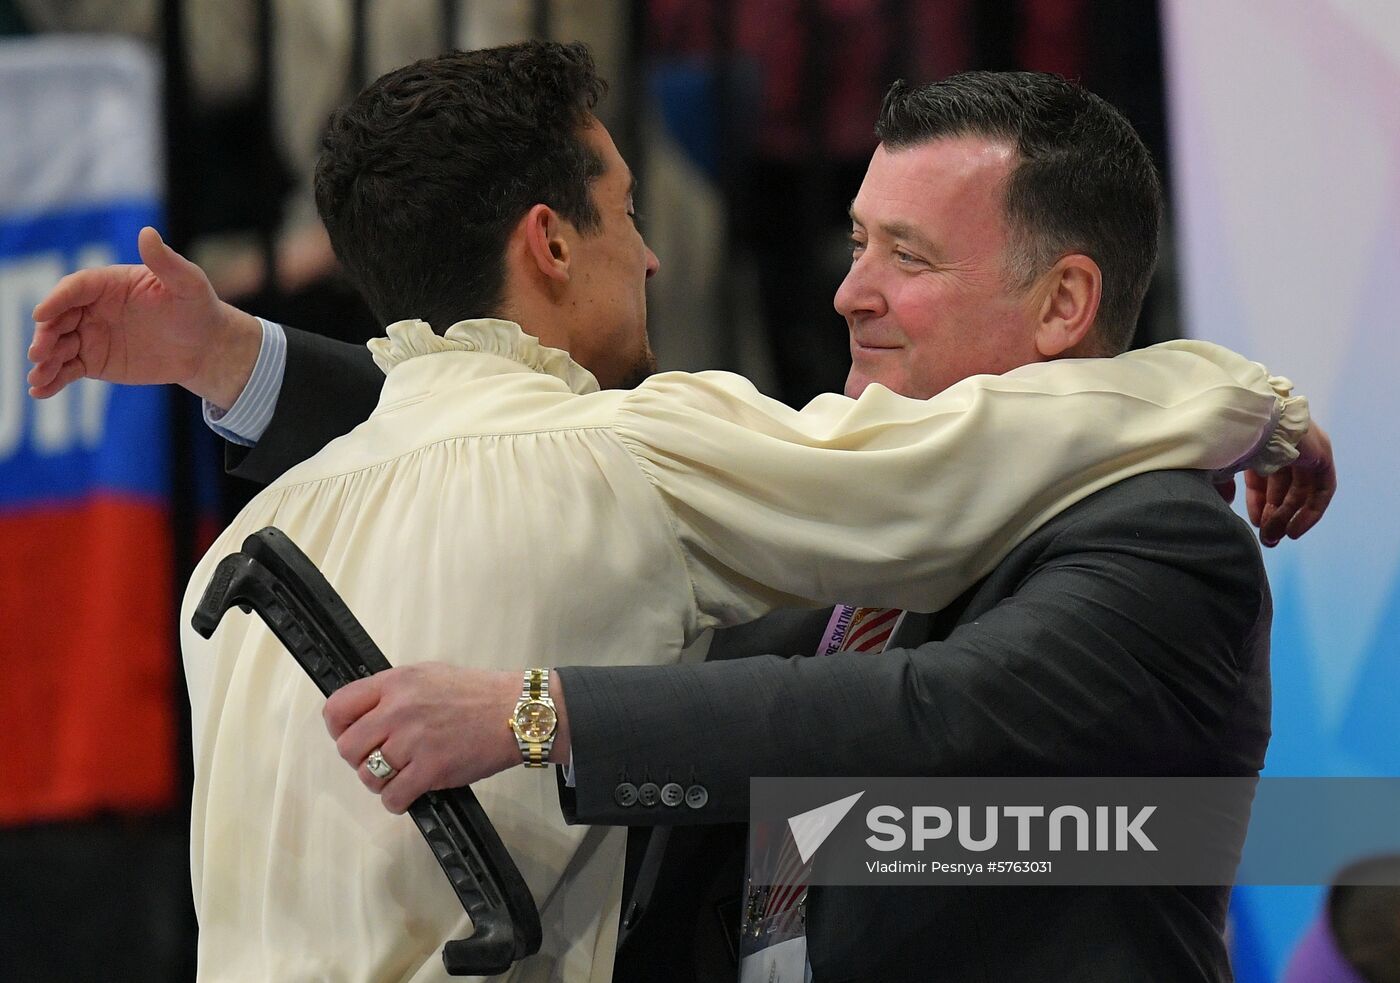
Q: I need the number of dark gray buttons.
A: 4